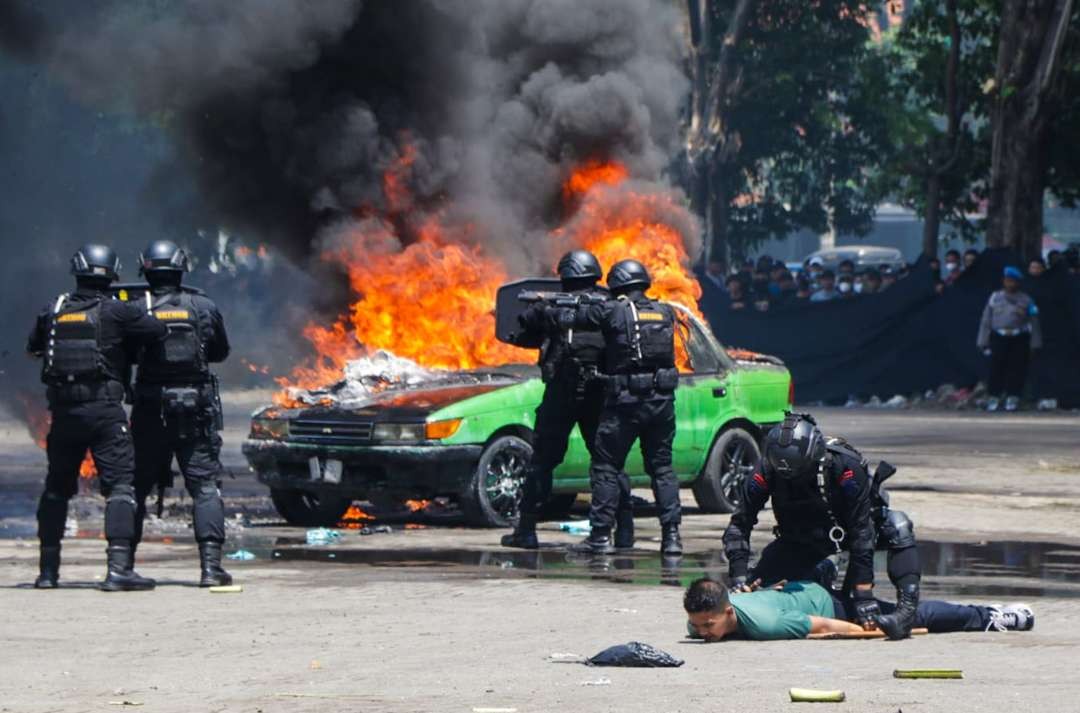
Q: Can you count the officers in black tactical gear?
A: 5